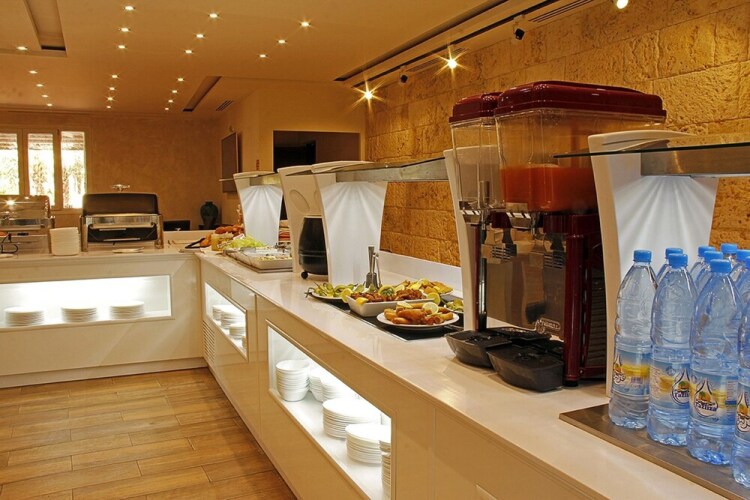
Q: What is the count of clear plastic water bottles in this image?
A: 10